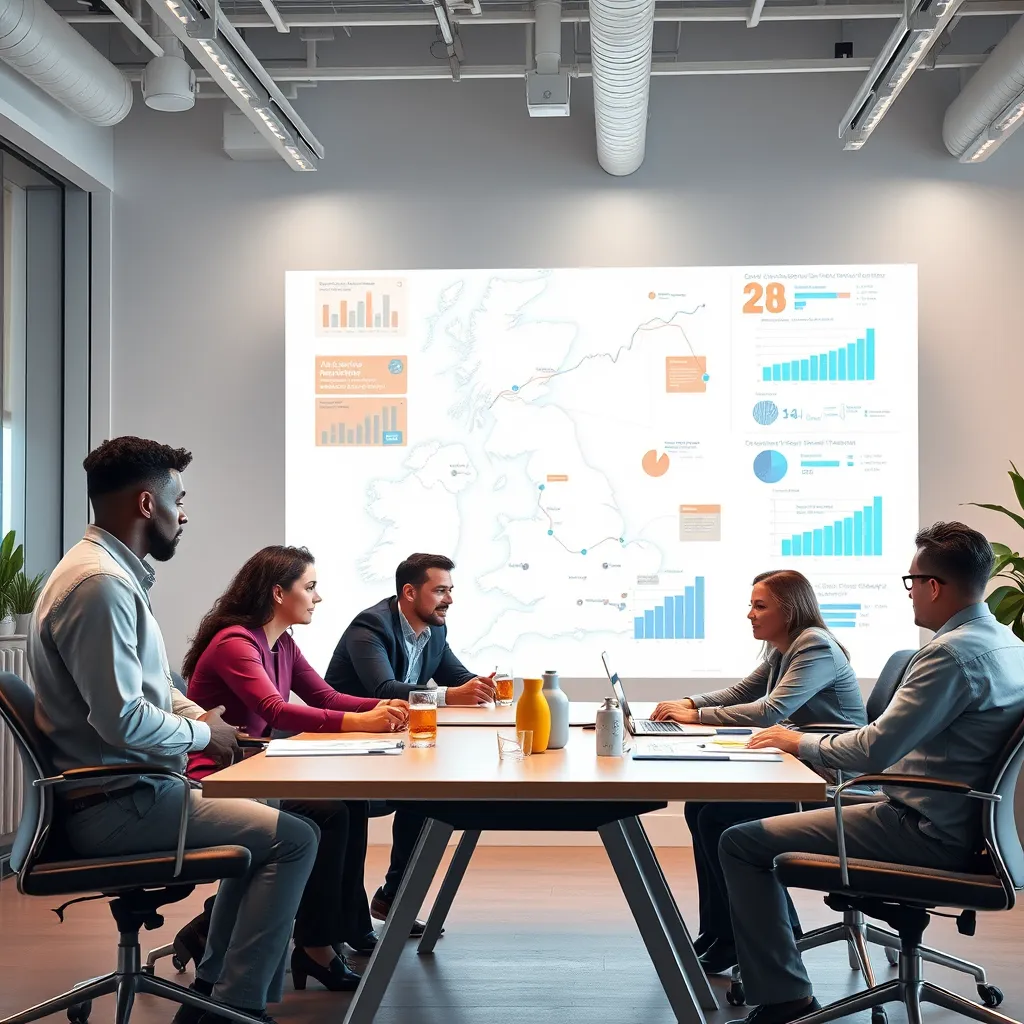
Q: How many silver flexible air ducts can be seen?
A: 3